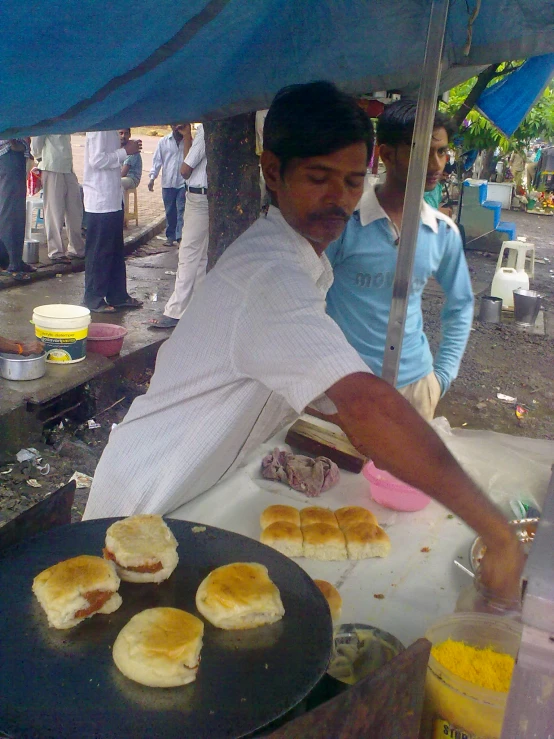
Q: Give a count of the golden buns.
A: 11